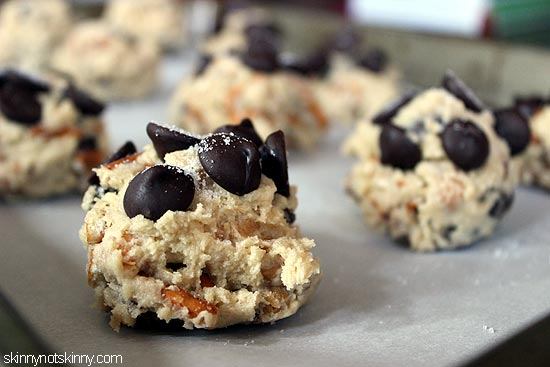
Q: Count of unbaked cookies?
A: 10